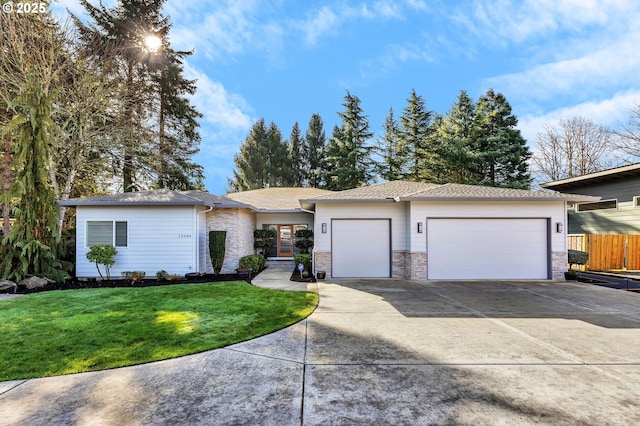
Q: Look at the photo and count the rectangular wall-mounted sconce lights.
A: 3